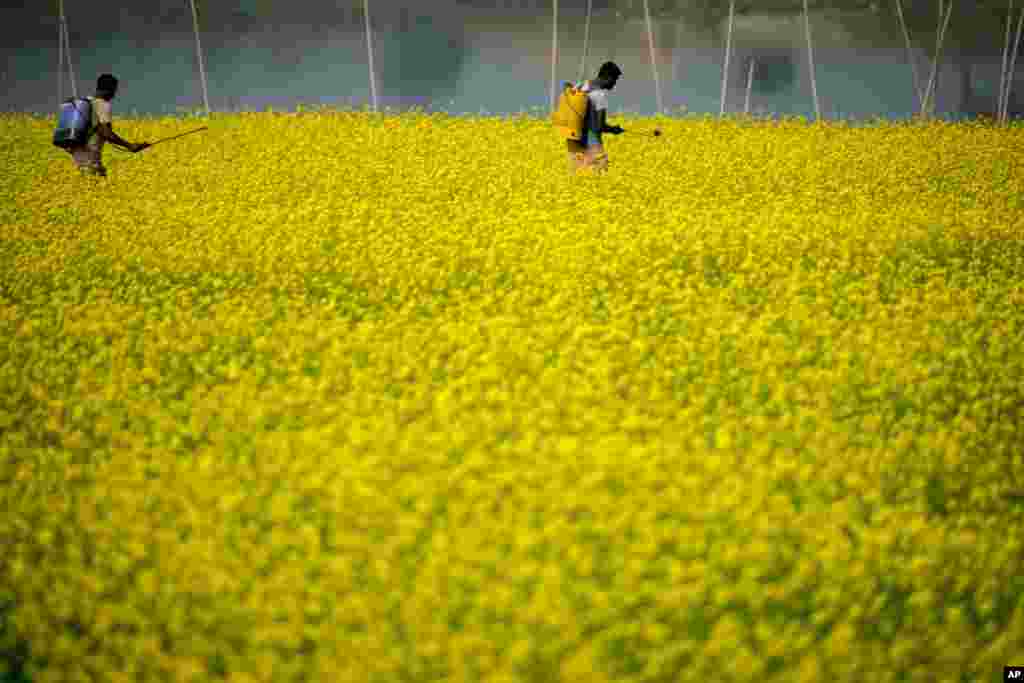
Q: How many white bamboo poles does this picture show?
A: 15